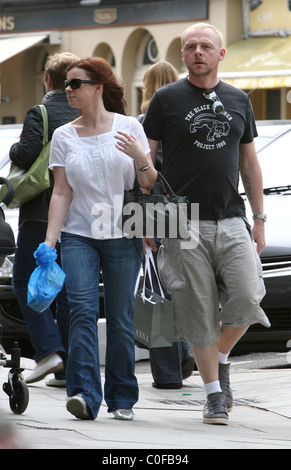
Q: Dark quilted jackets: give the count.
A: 1